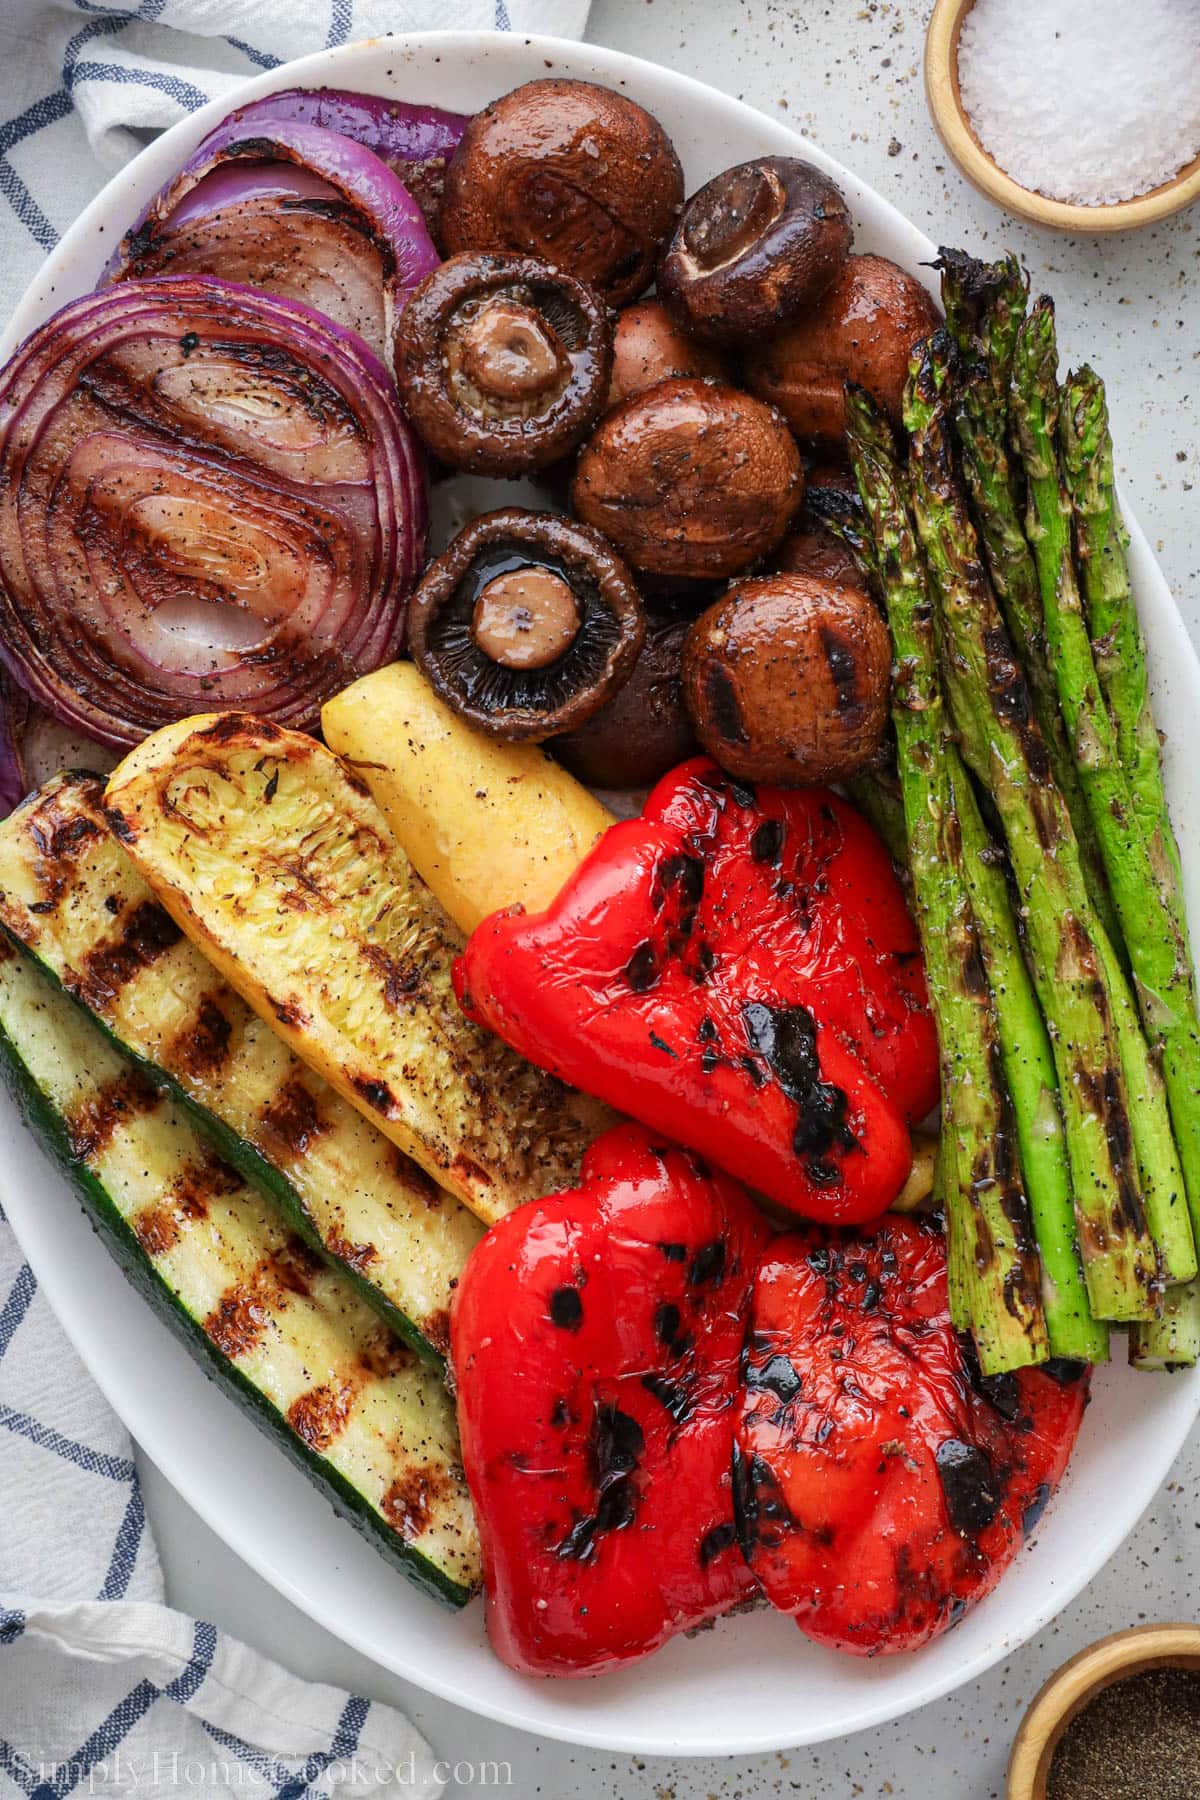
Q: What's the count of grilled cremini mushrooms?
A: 10